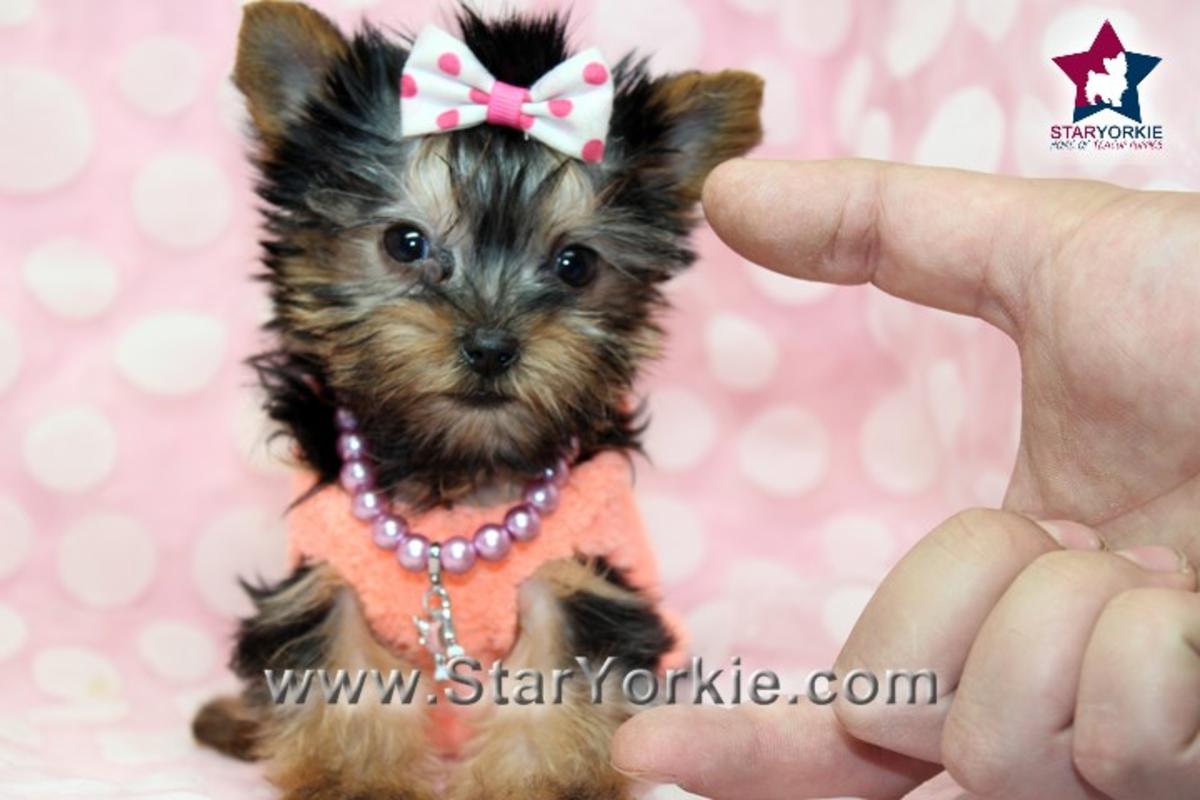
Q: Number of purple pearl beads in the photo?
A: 12